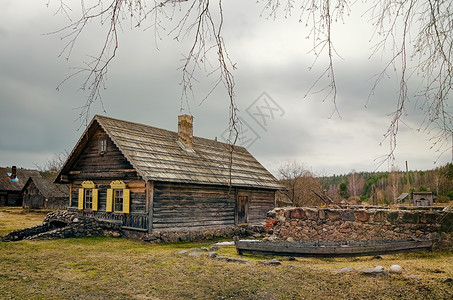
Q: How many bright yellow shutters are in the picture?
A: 4